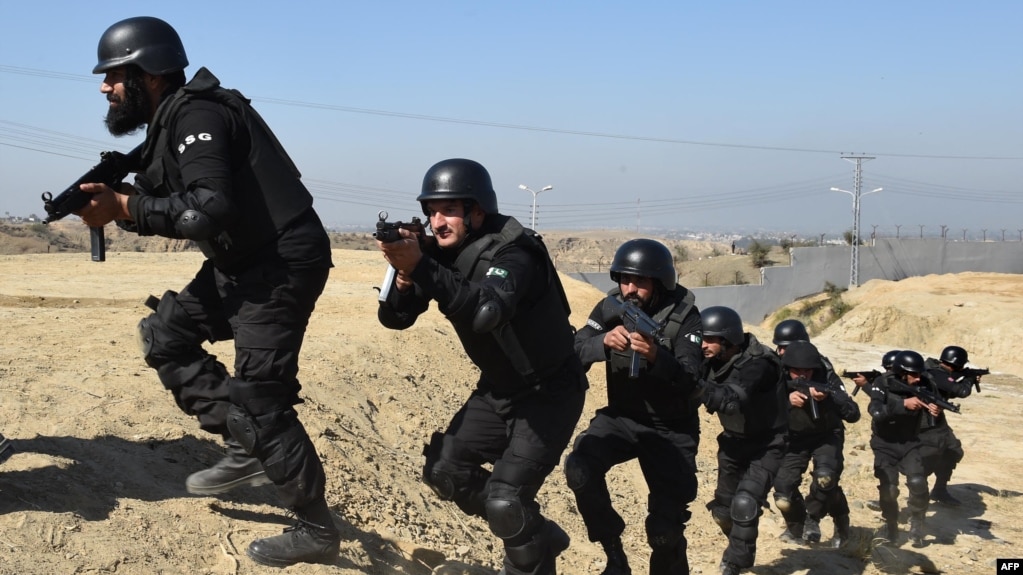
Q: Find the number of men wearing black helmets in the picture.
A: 9